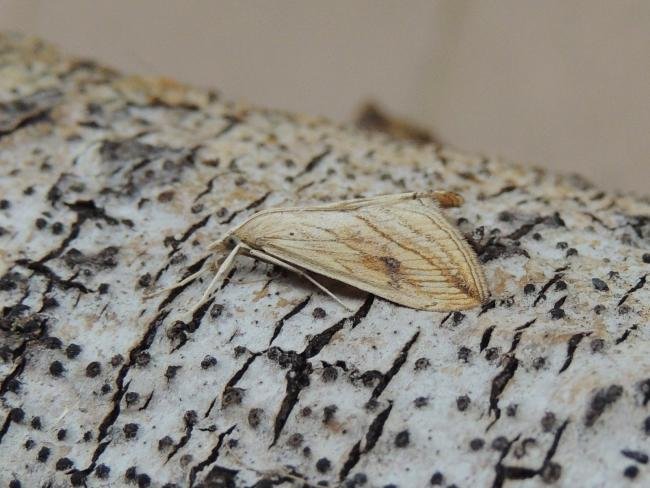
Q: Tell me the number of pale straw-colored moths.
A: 1